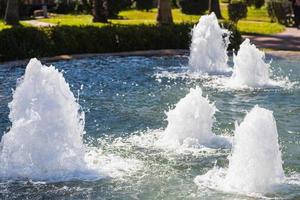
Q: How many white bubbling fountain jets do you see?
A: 5